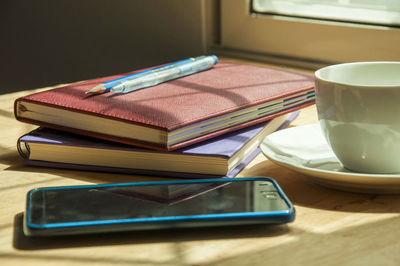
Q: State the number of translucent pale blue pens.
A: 1